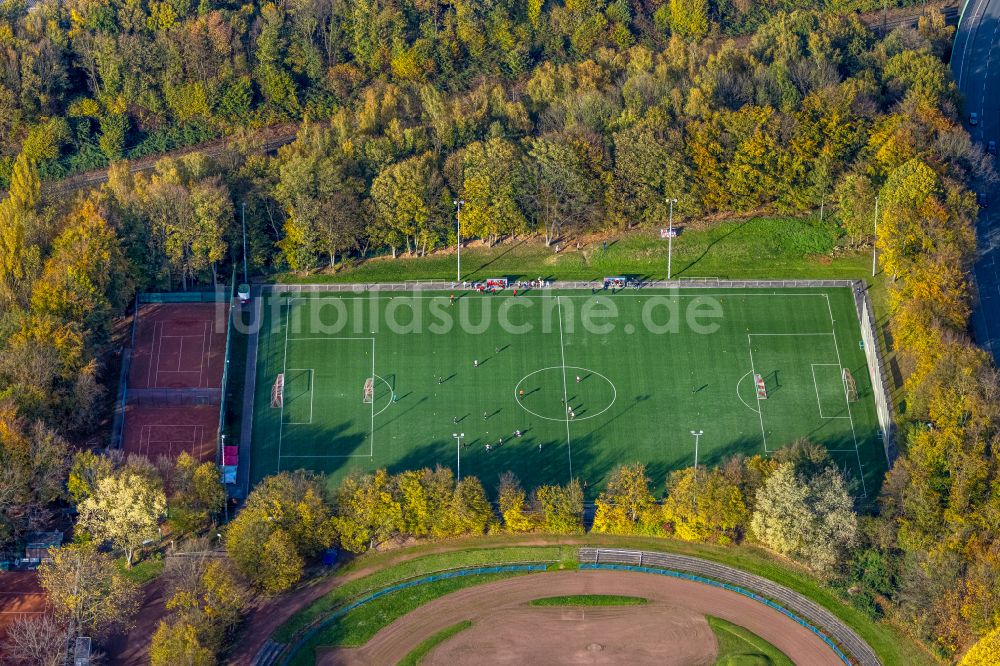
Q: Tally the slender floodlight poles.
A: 7